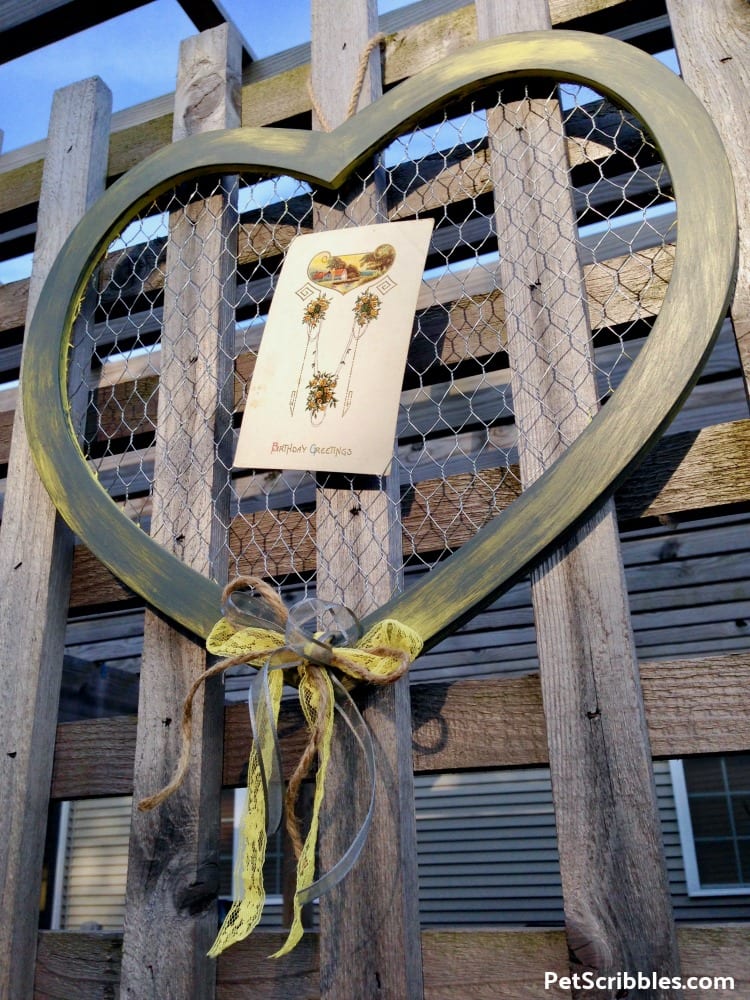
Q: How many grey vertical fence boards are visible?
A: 5